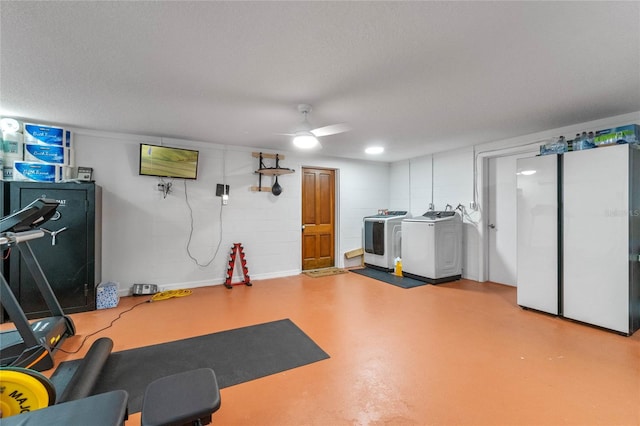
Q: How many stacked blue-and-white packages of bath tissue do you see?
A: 3